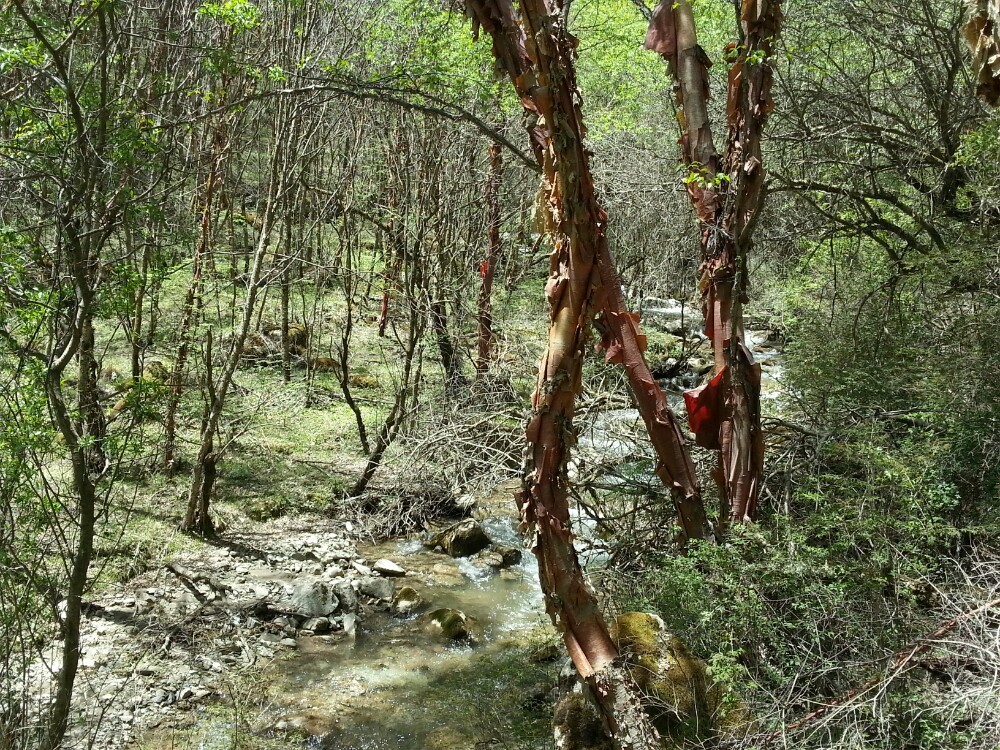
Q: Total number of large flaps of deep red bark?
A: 1